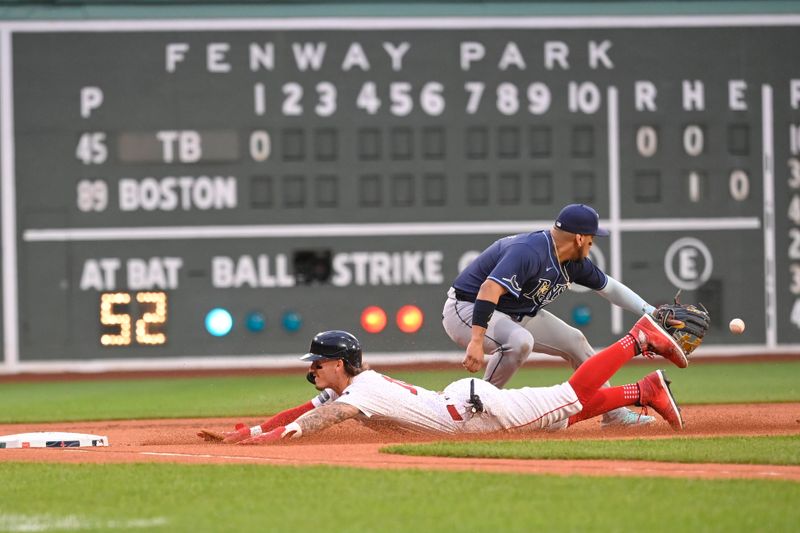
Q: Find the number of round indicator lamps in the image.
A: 6